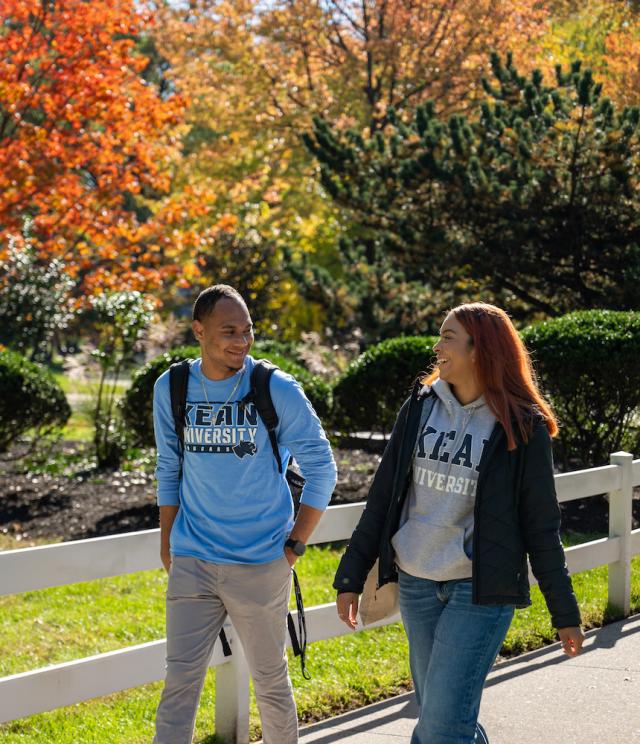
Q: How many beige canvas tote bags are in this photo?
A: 1